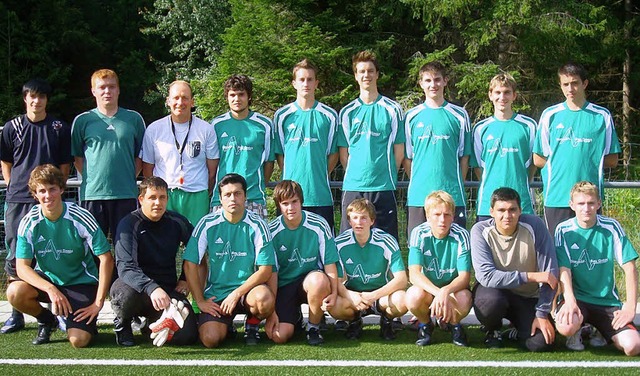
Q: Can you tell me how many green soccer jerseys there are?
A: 13